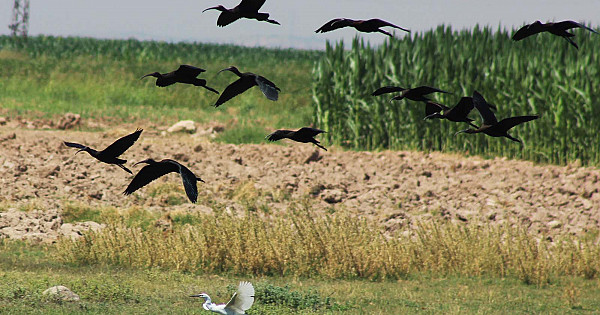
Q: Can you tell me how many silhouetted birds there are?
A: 11